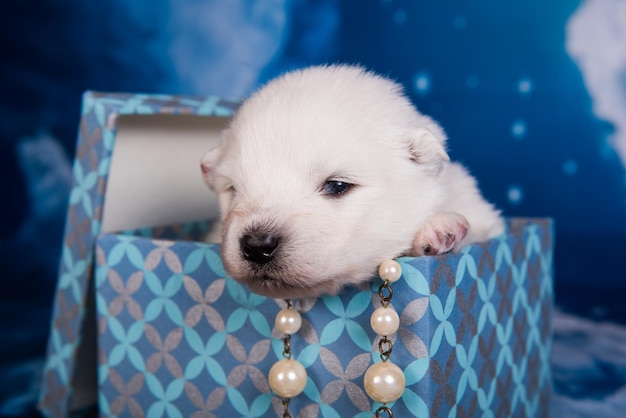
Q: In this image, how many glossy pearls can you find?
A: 5